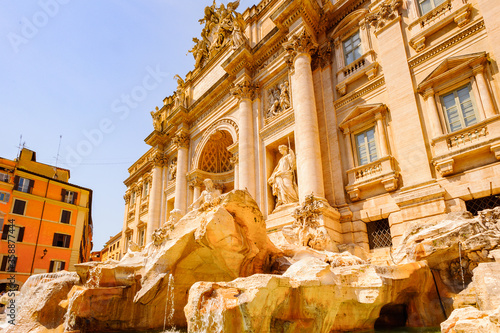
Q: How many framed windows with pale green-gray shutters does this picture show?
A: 4